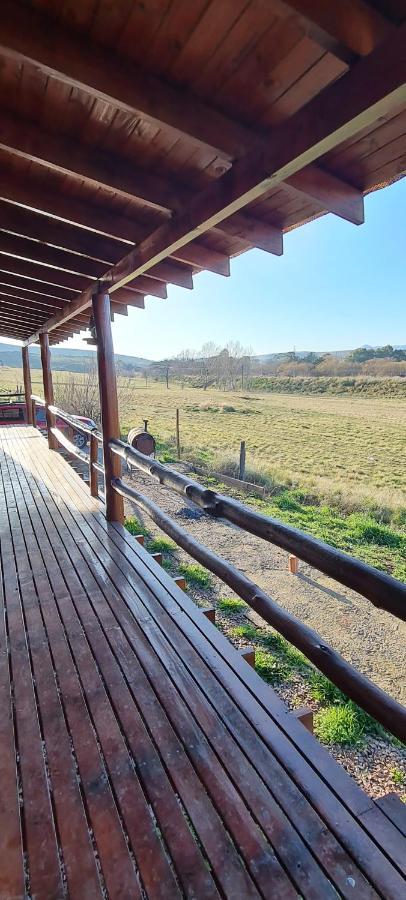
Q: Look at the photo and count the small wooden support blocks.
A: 6